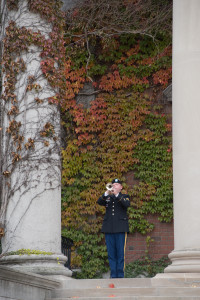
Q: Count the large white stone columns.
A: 2